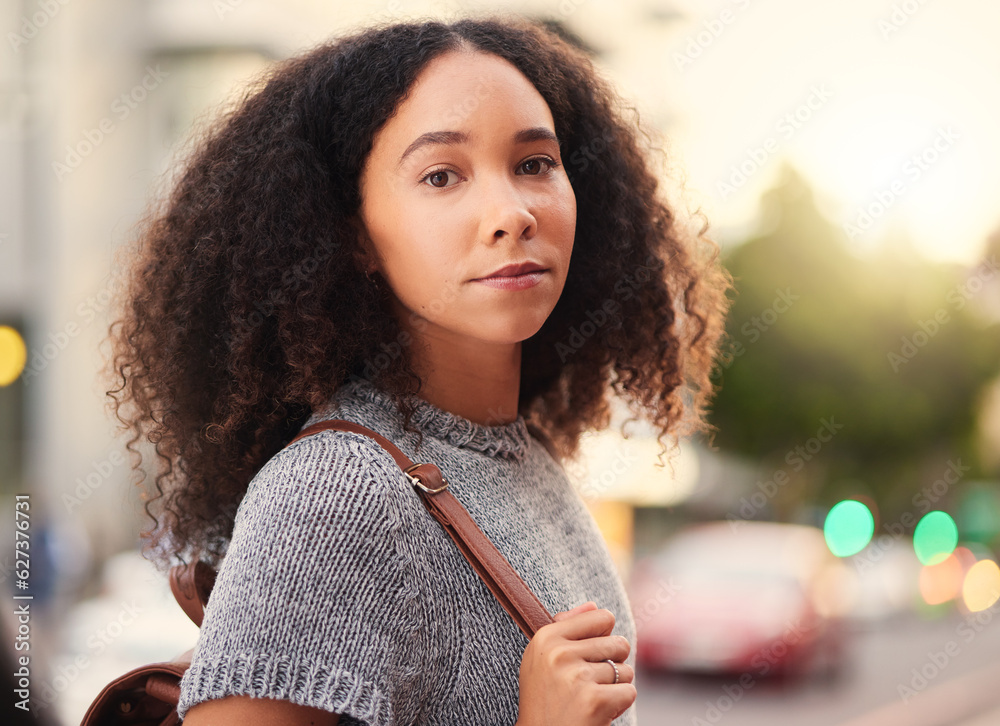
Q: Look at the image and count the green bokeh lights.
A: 2